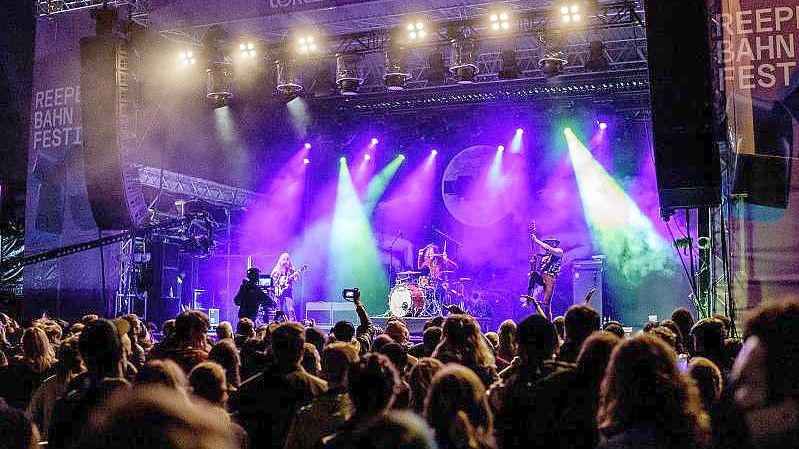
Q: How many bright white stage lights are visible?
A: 6